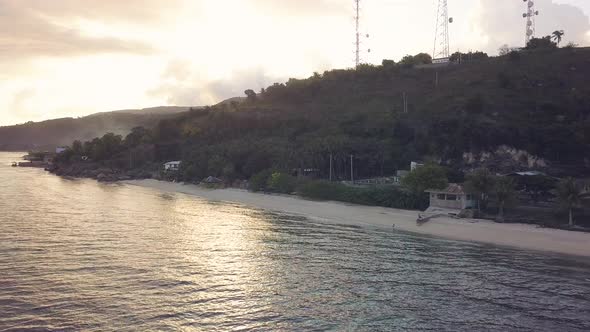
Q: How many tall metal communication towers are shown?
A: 3